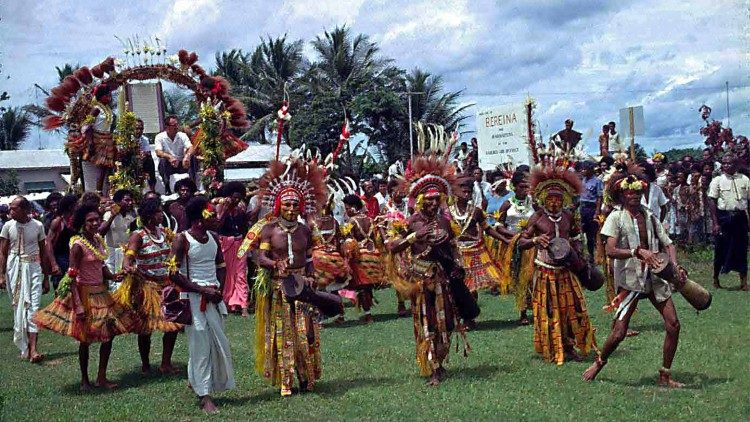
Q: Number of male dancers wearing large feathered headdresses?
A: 3